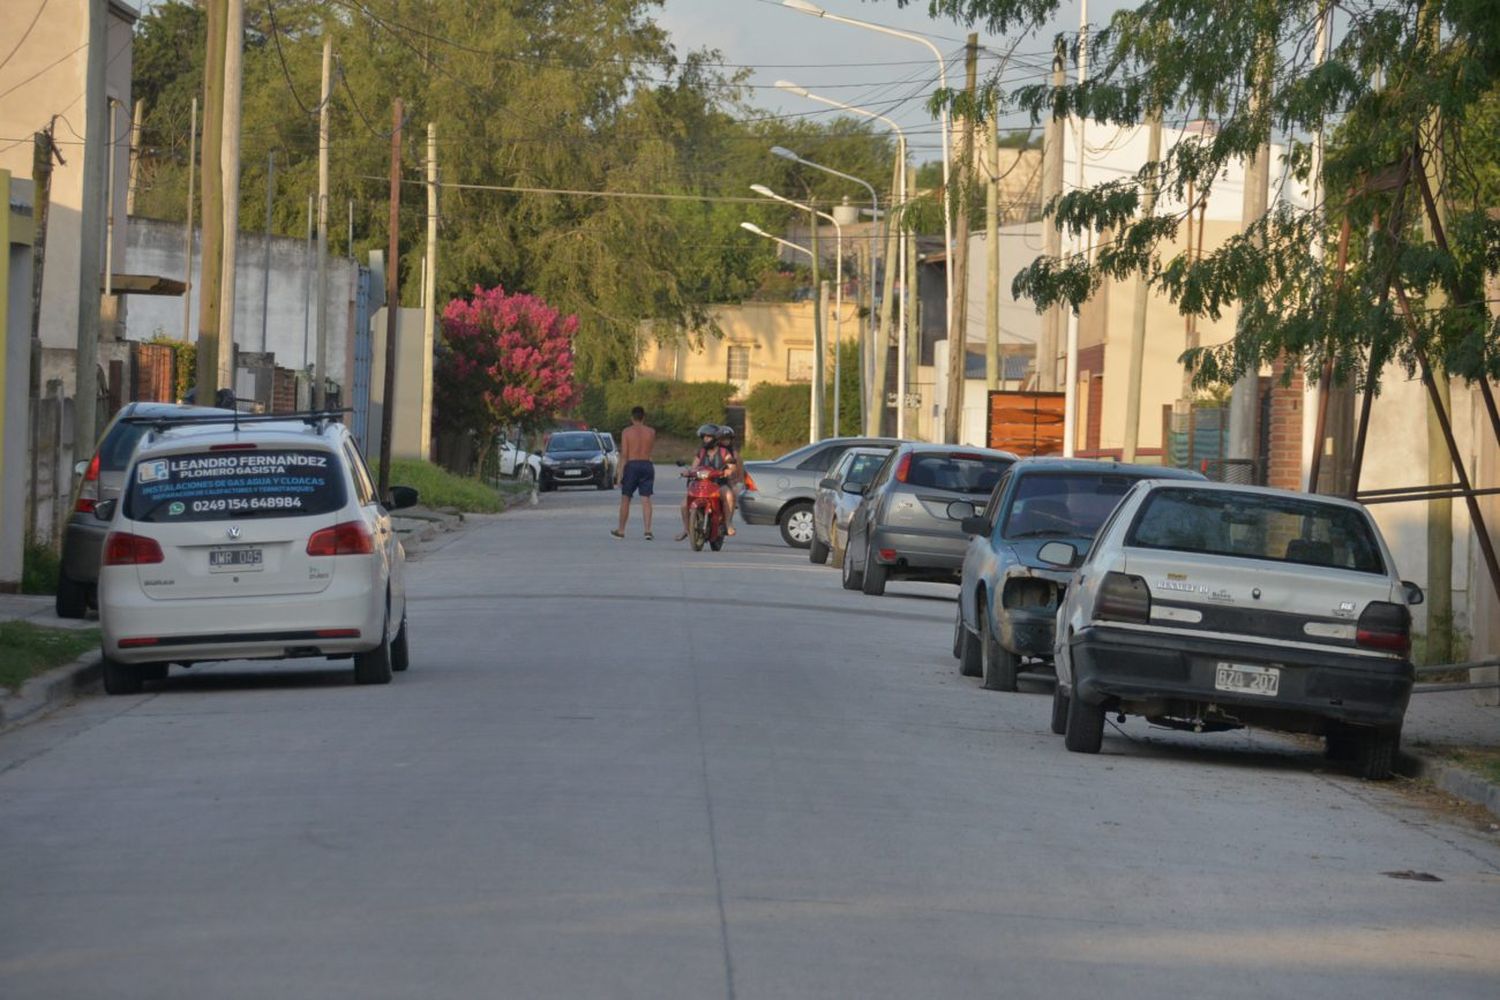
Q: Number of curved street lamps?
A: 5